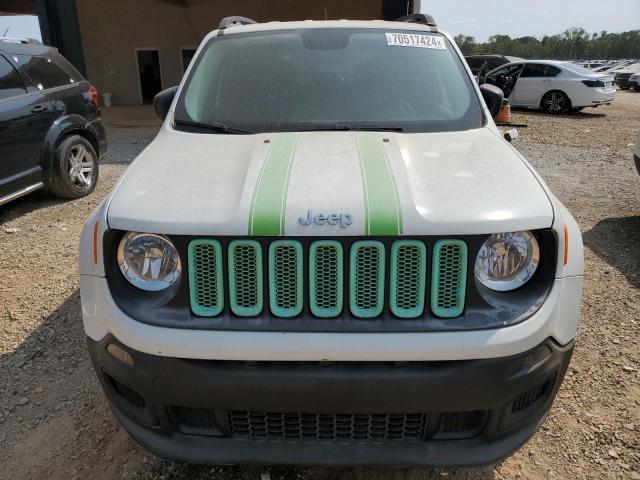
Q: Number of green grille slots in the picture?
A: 7